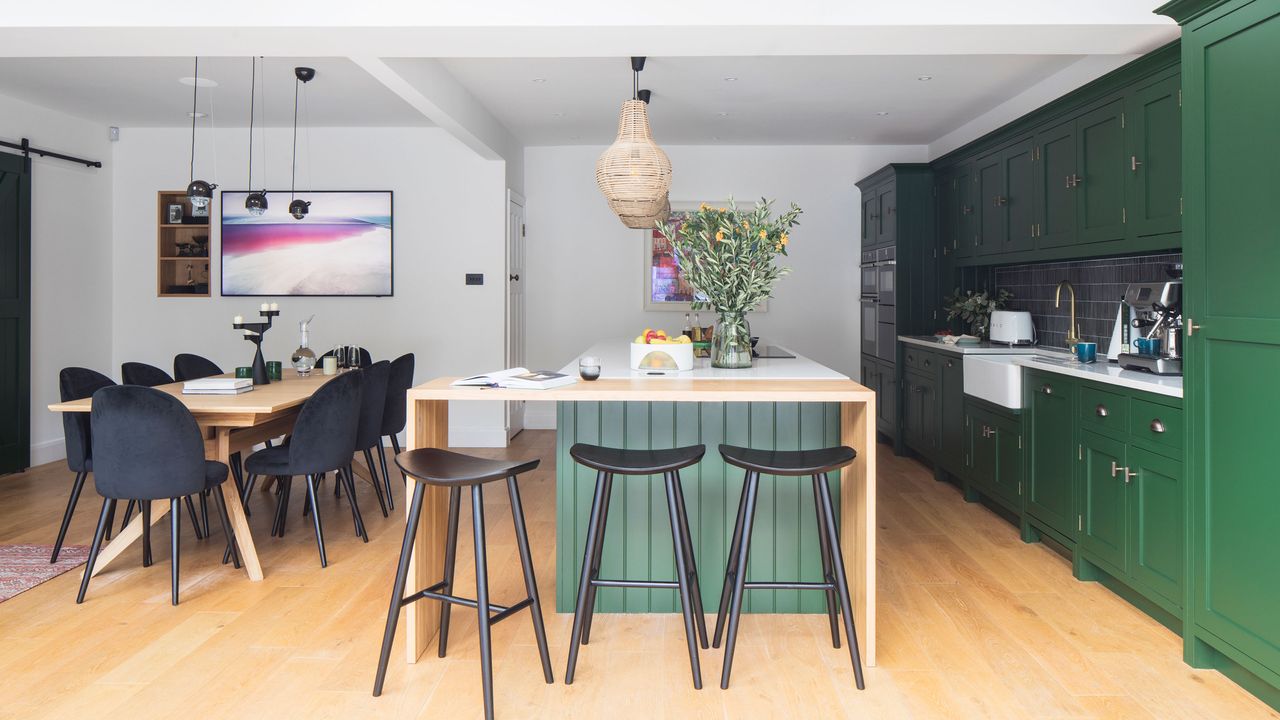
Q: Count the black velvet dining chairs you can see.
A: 8